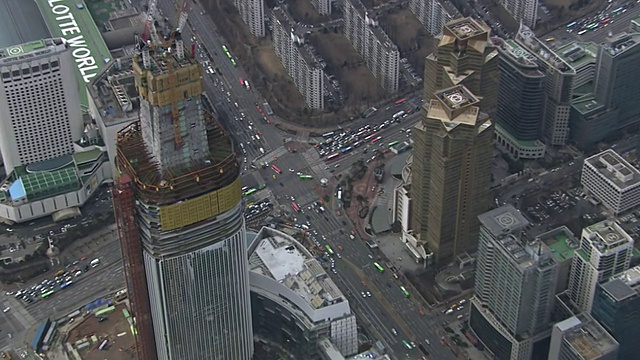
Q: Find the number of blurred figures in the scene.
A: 0